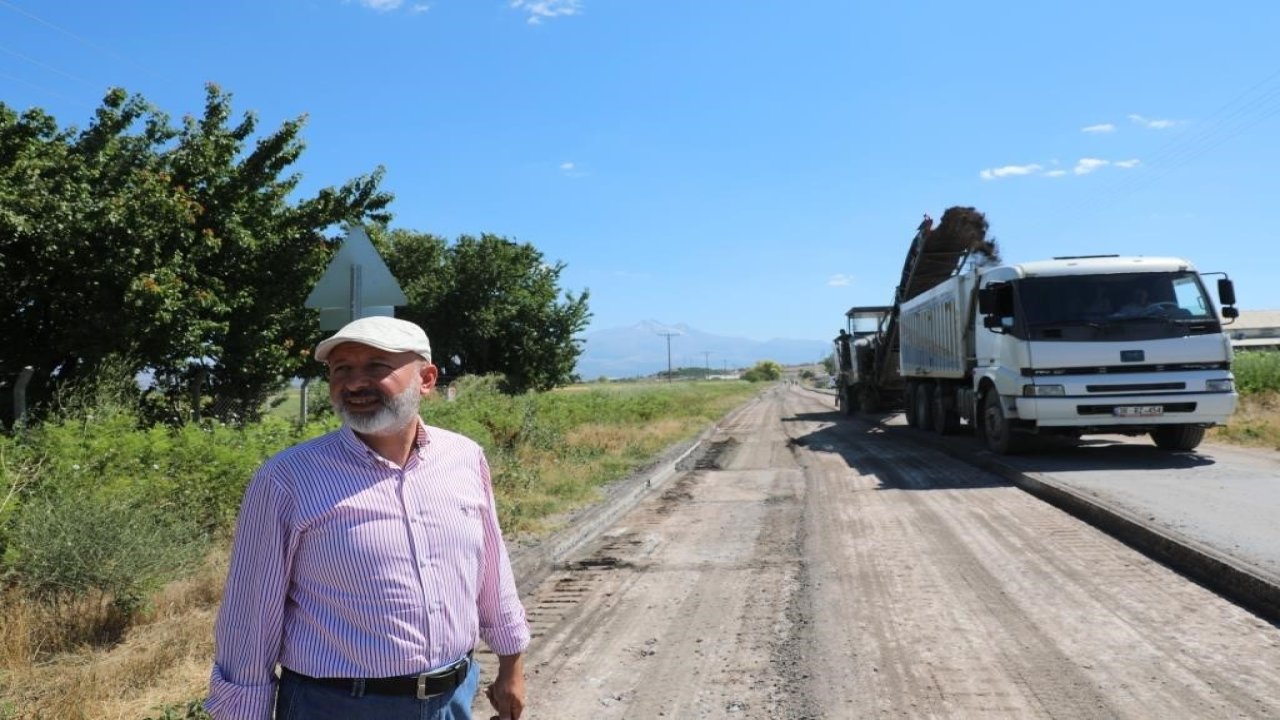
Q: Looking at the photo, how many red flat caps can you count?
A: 0